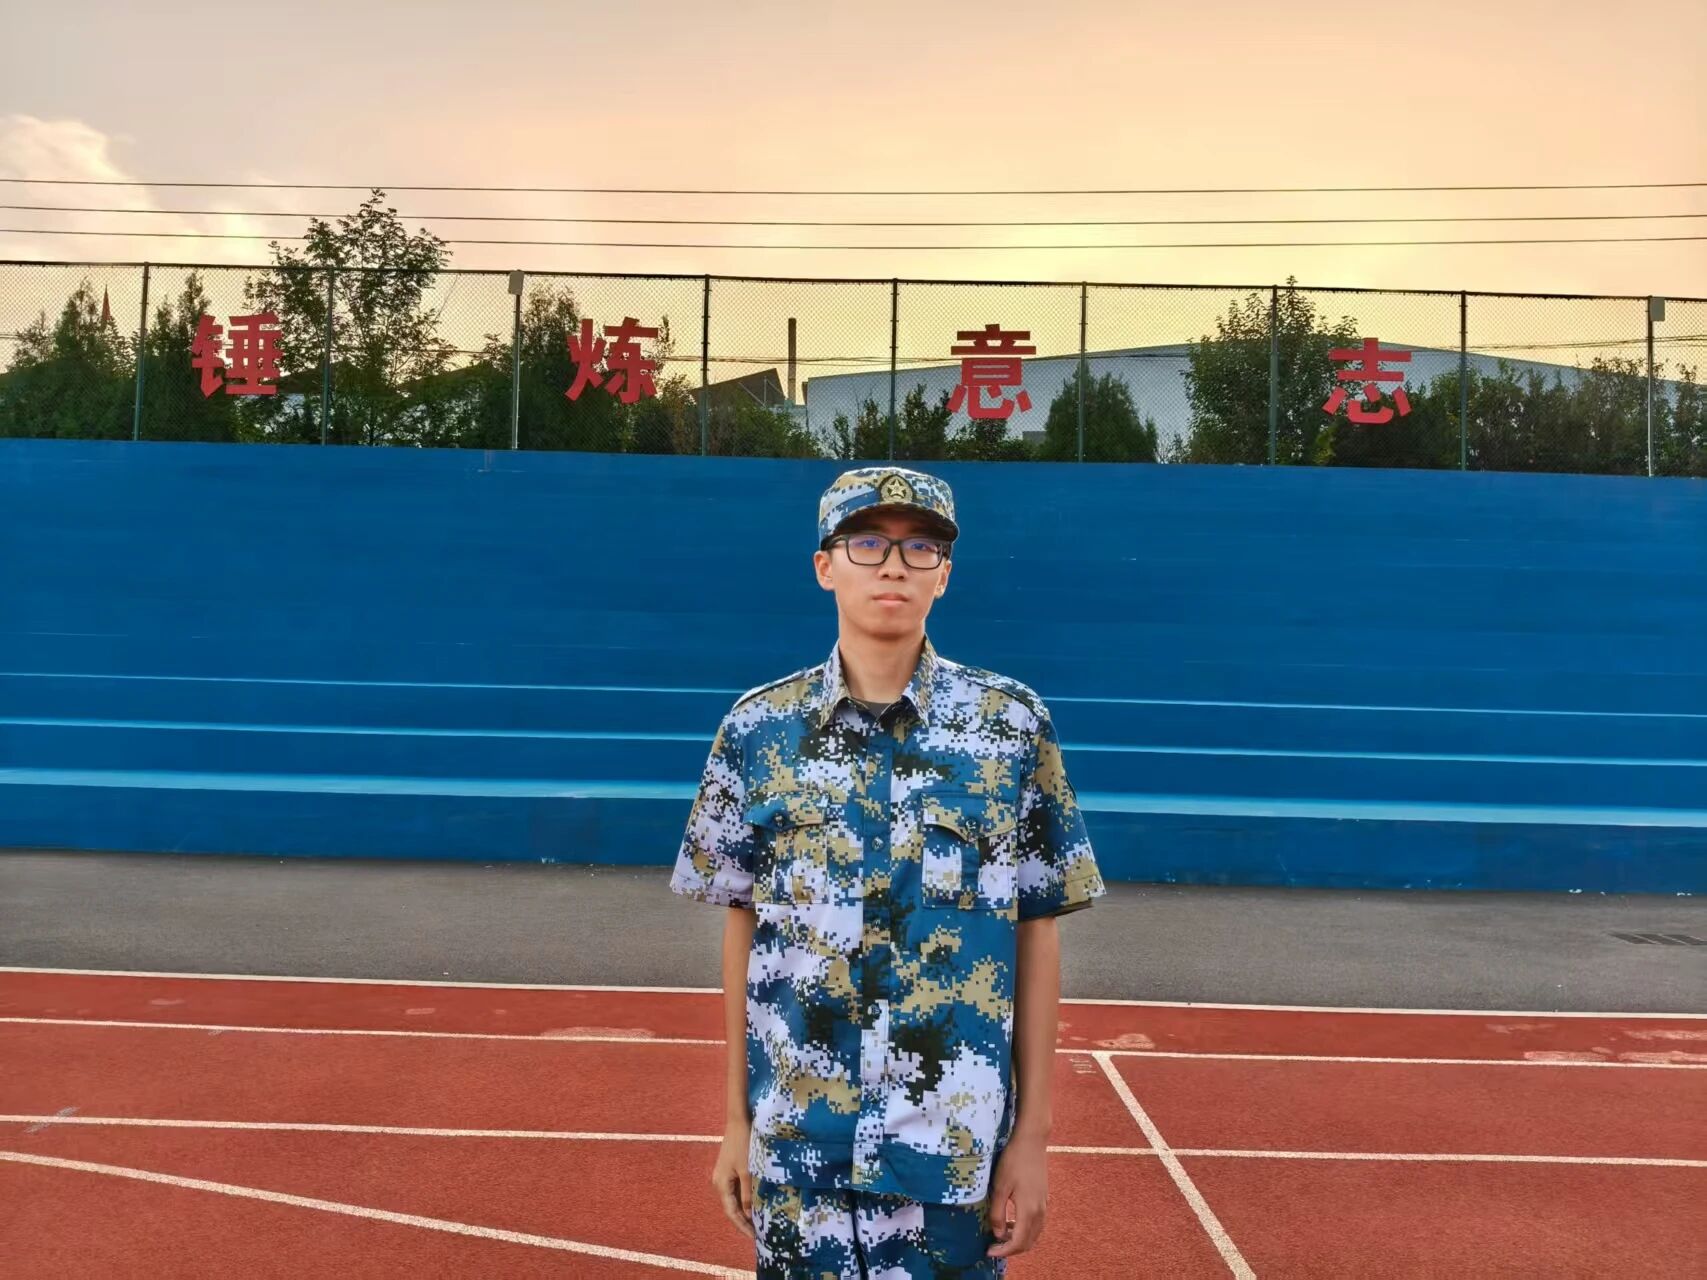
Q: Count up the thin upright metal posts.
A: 9